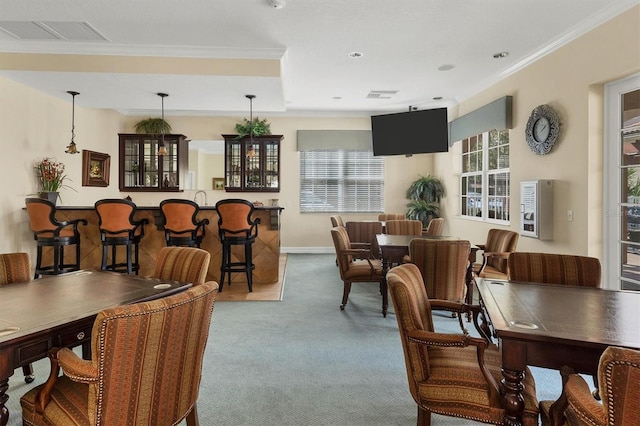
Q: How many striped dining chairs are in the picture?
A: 14